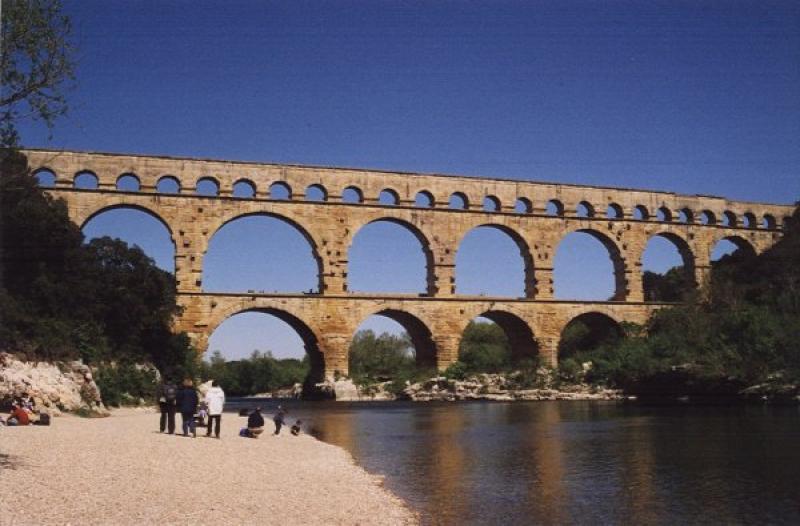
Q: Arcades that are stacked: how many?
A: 3